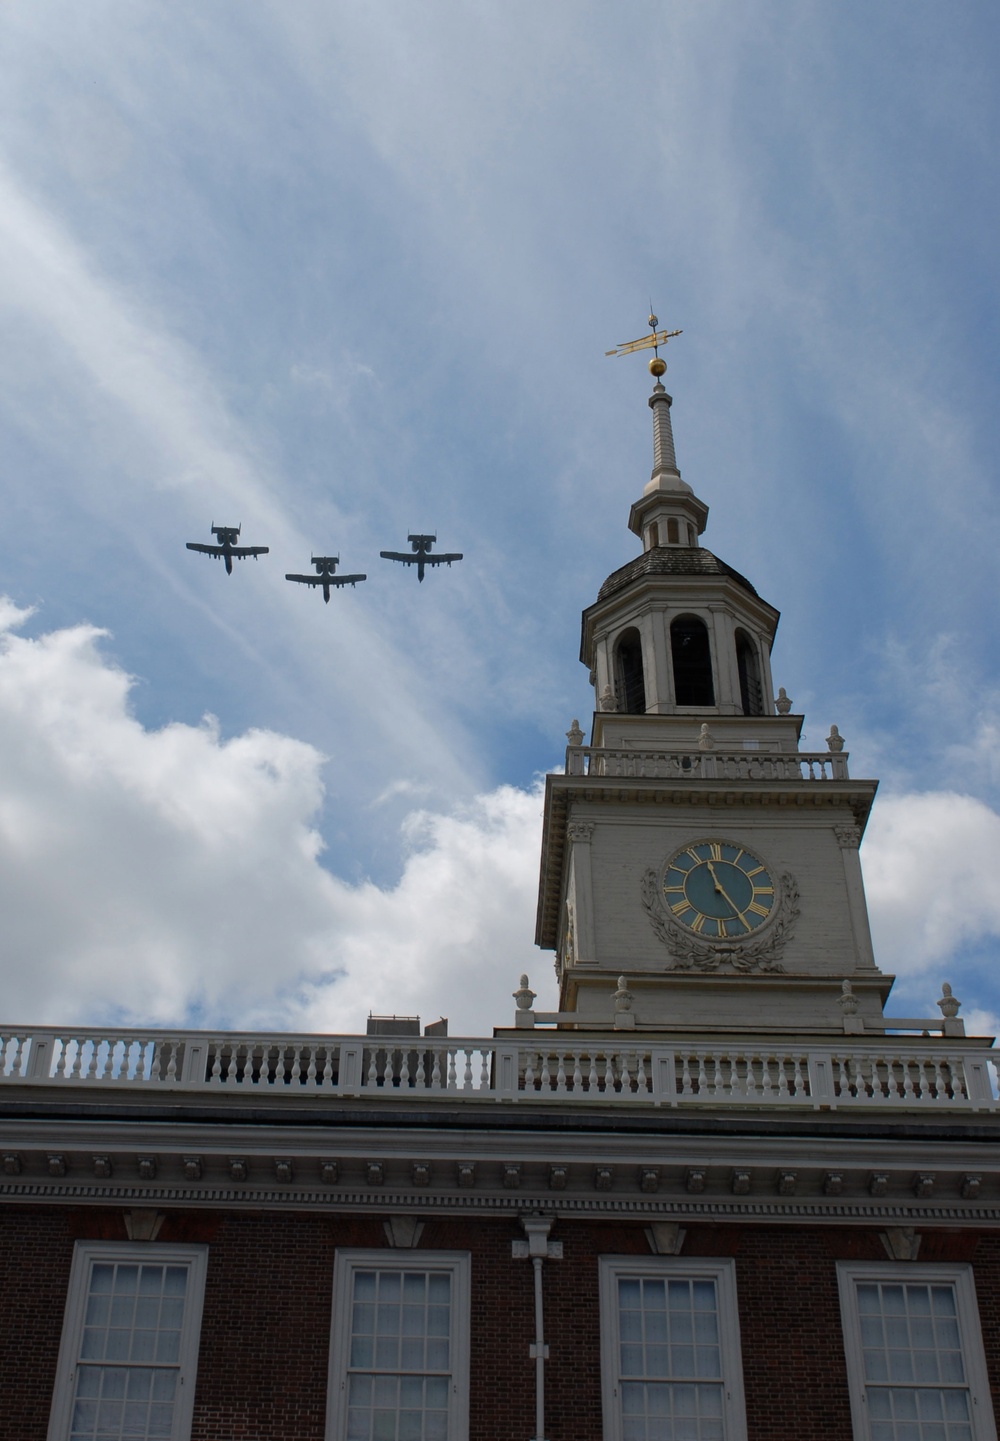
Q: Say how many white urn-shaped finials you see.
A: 9